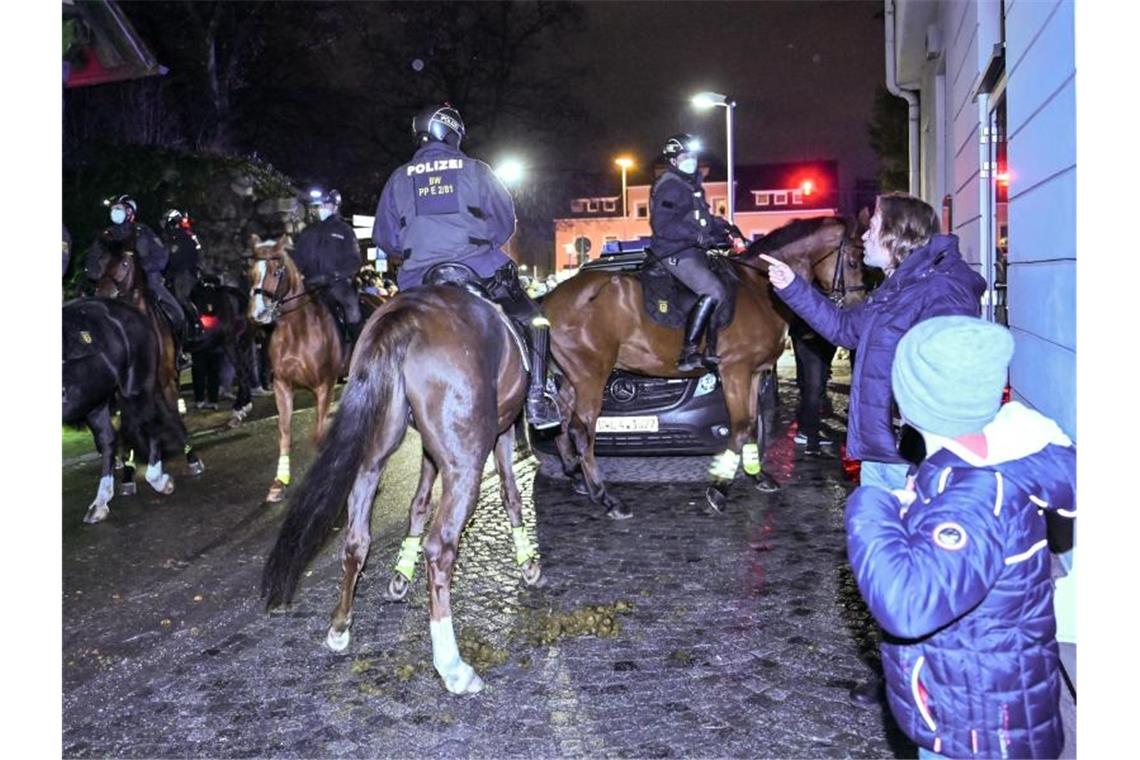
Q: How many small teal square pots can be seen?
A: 0